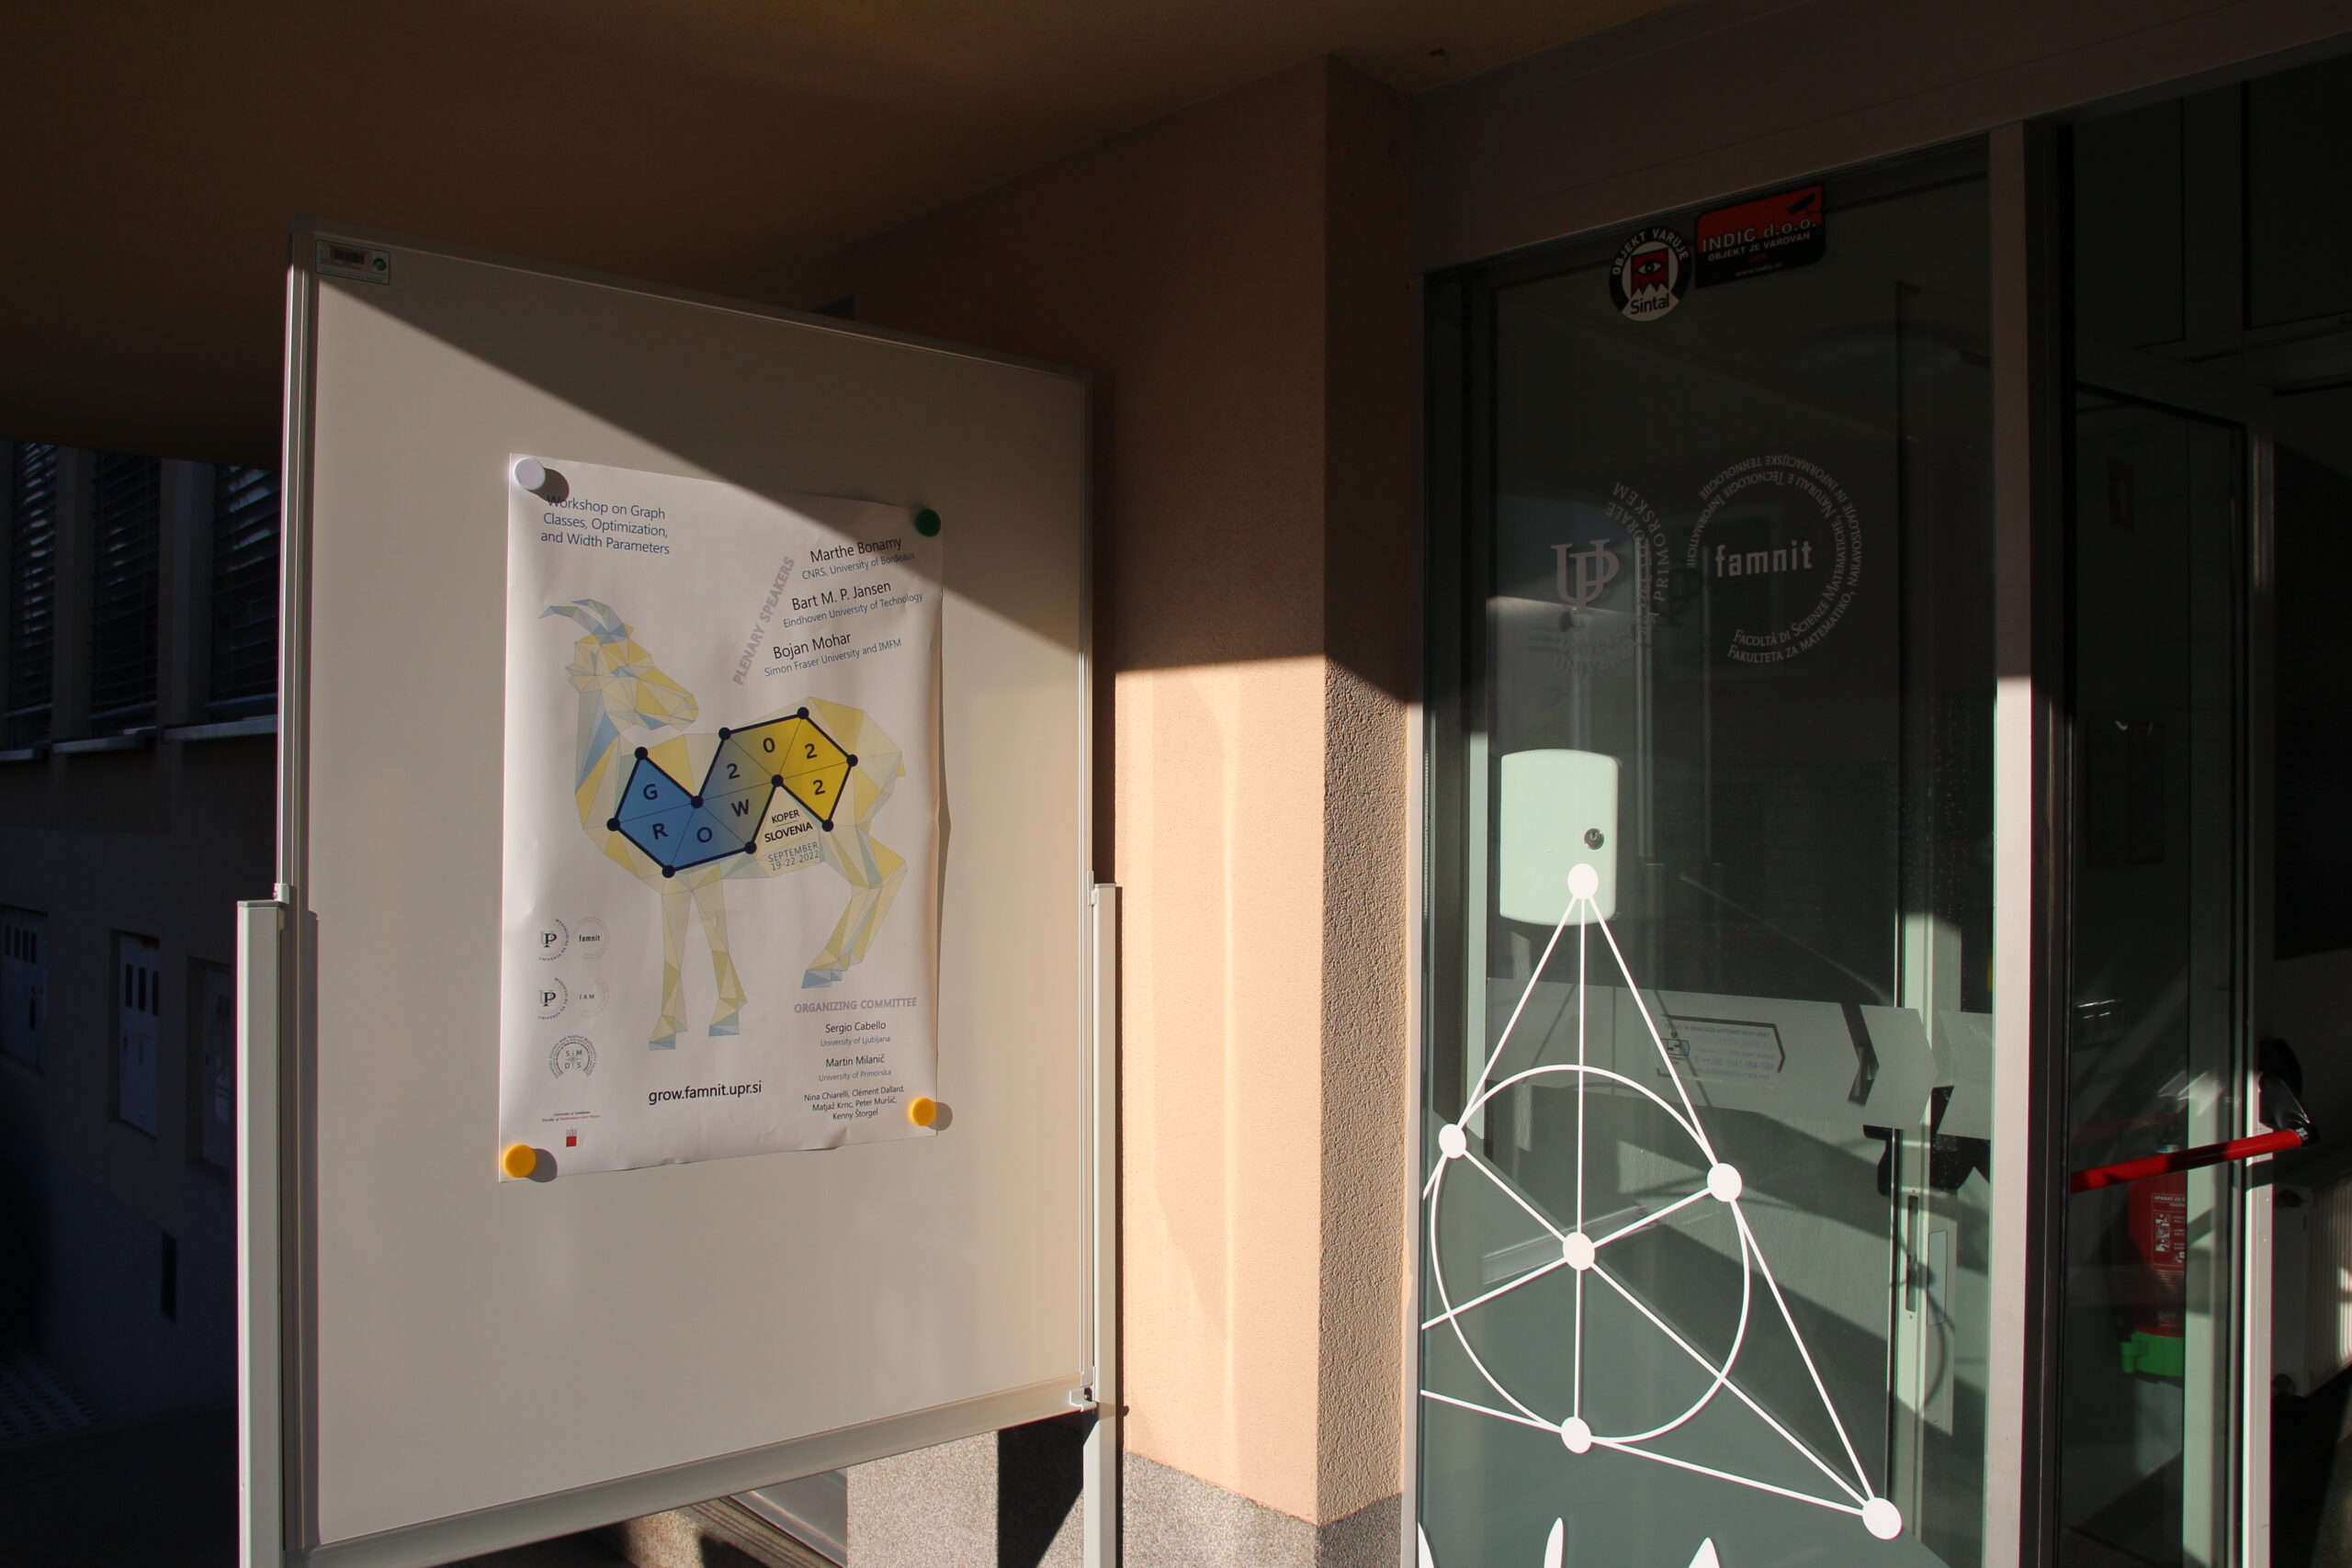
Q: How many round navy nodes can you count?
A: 10